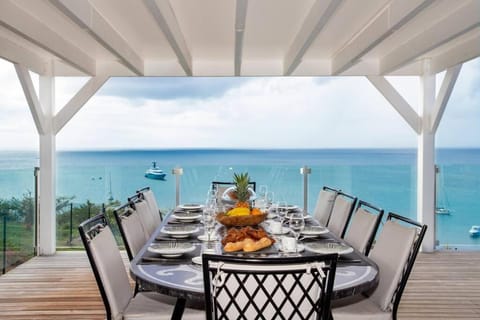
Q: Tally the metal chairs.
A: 10